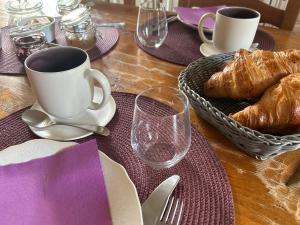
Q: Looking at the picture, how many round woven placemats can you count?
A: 3